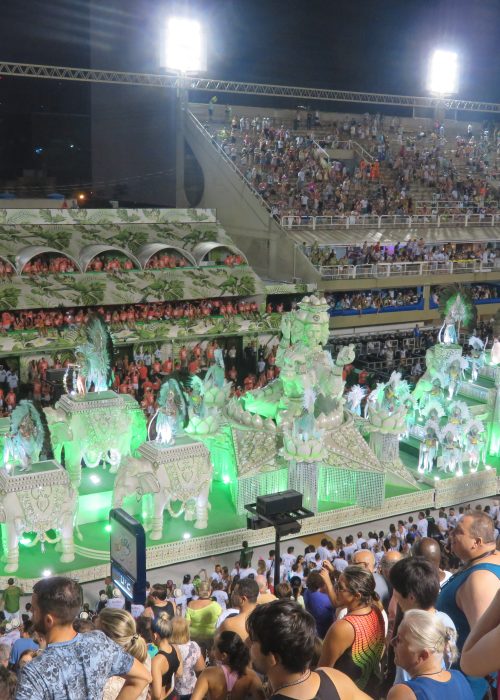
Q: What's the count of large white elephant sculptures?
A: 3